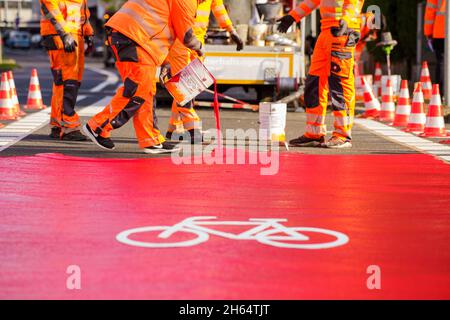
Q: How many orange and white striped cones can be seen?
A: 10